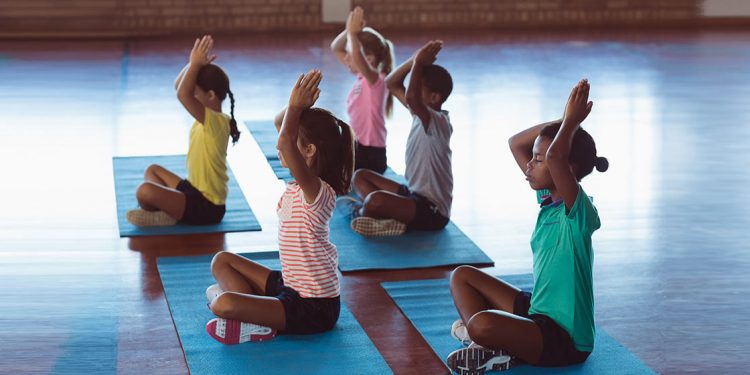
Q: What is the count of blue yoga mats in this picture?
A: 5